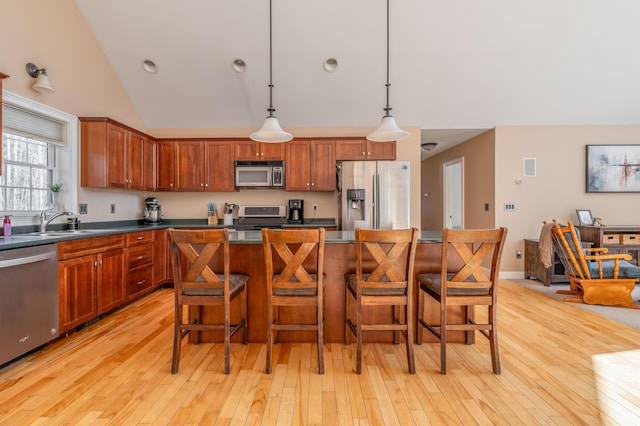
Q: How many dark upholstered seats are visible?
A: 4